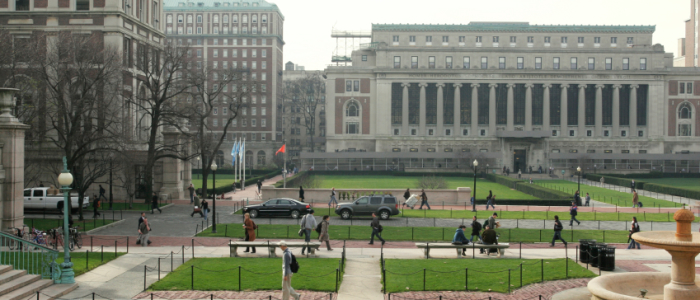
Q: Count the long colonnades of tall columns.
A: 1